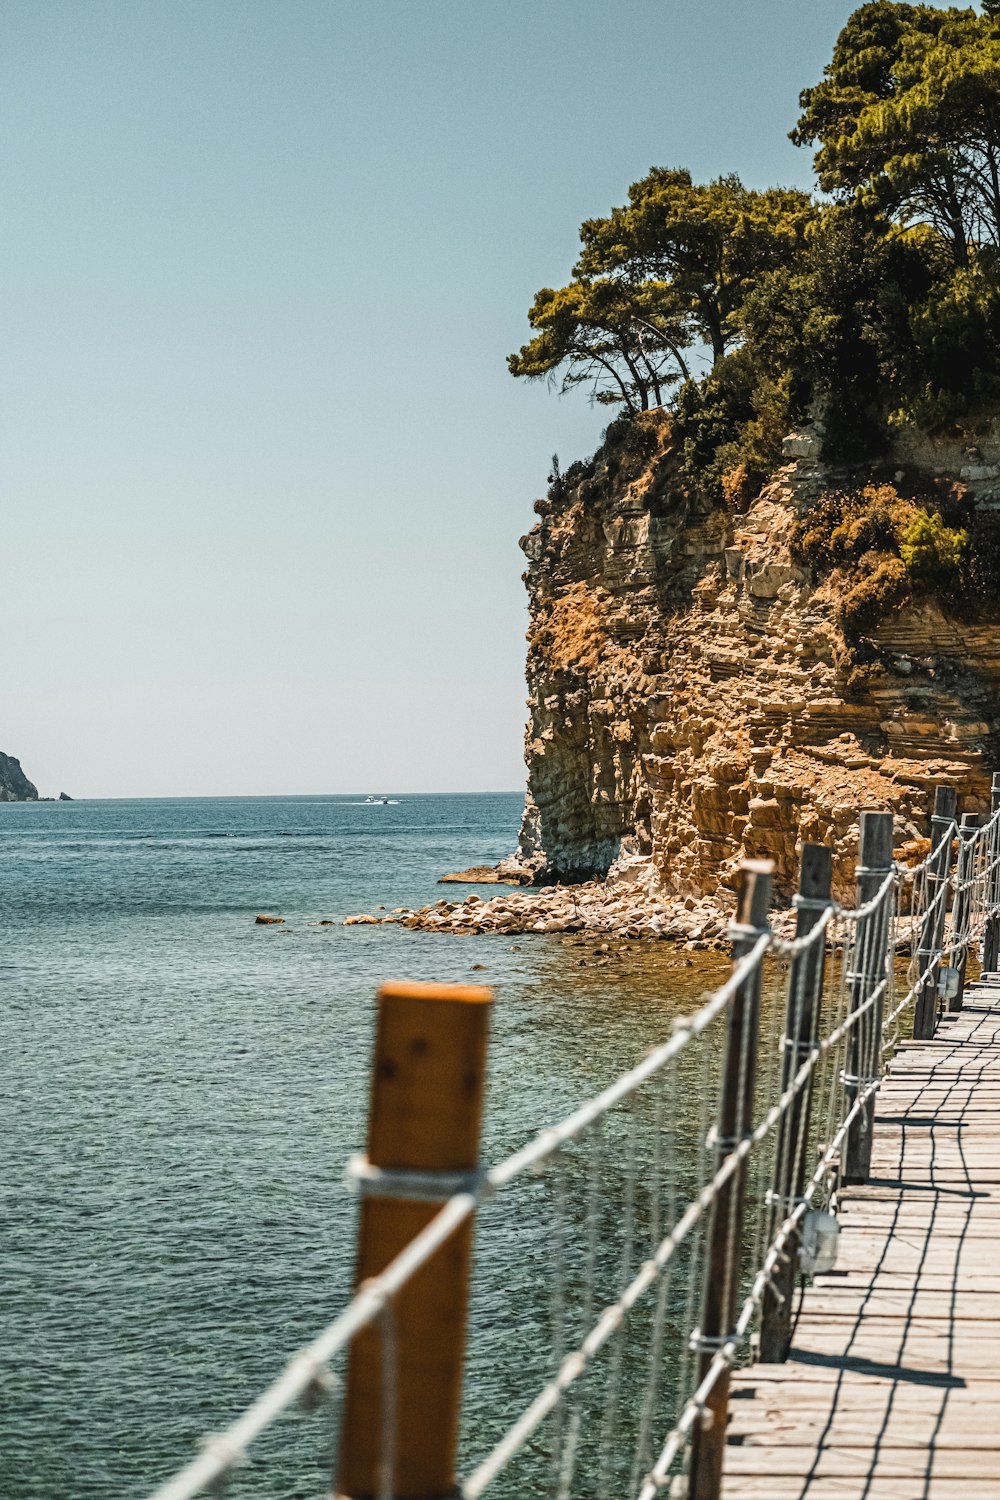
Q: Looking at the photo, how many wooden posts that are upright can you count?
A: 7